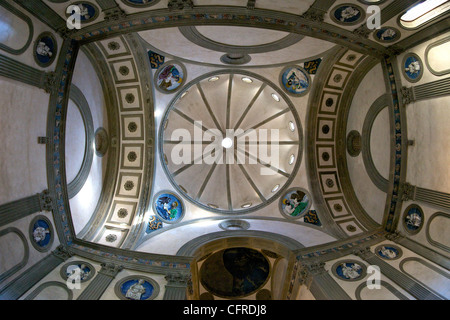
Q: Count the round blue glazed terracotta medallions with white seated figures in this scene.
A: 12